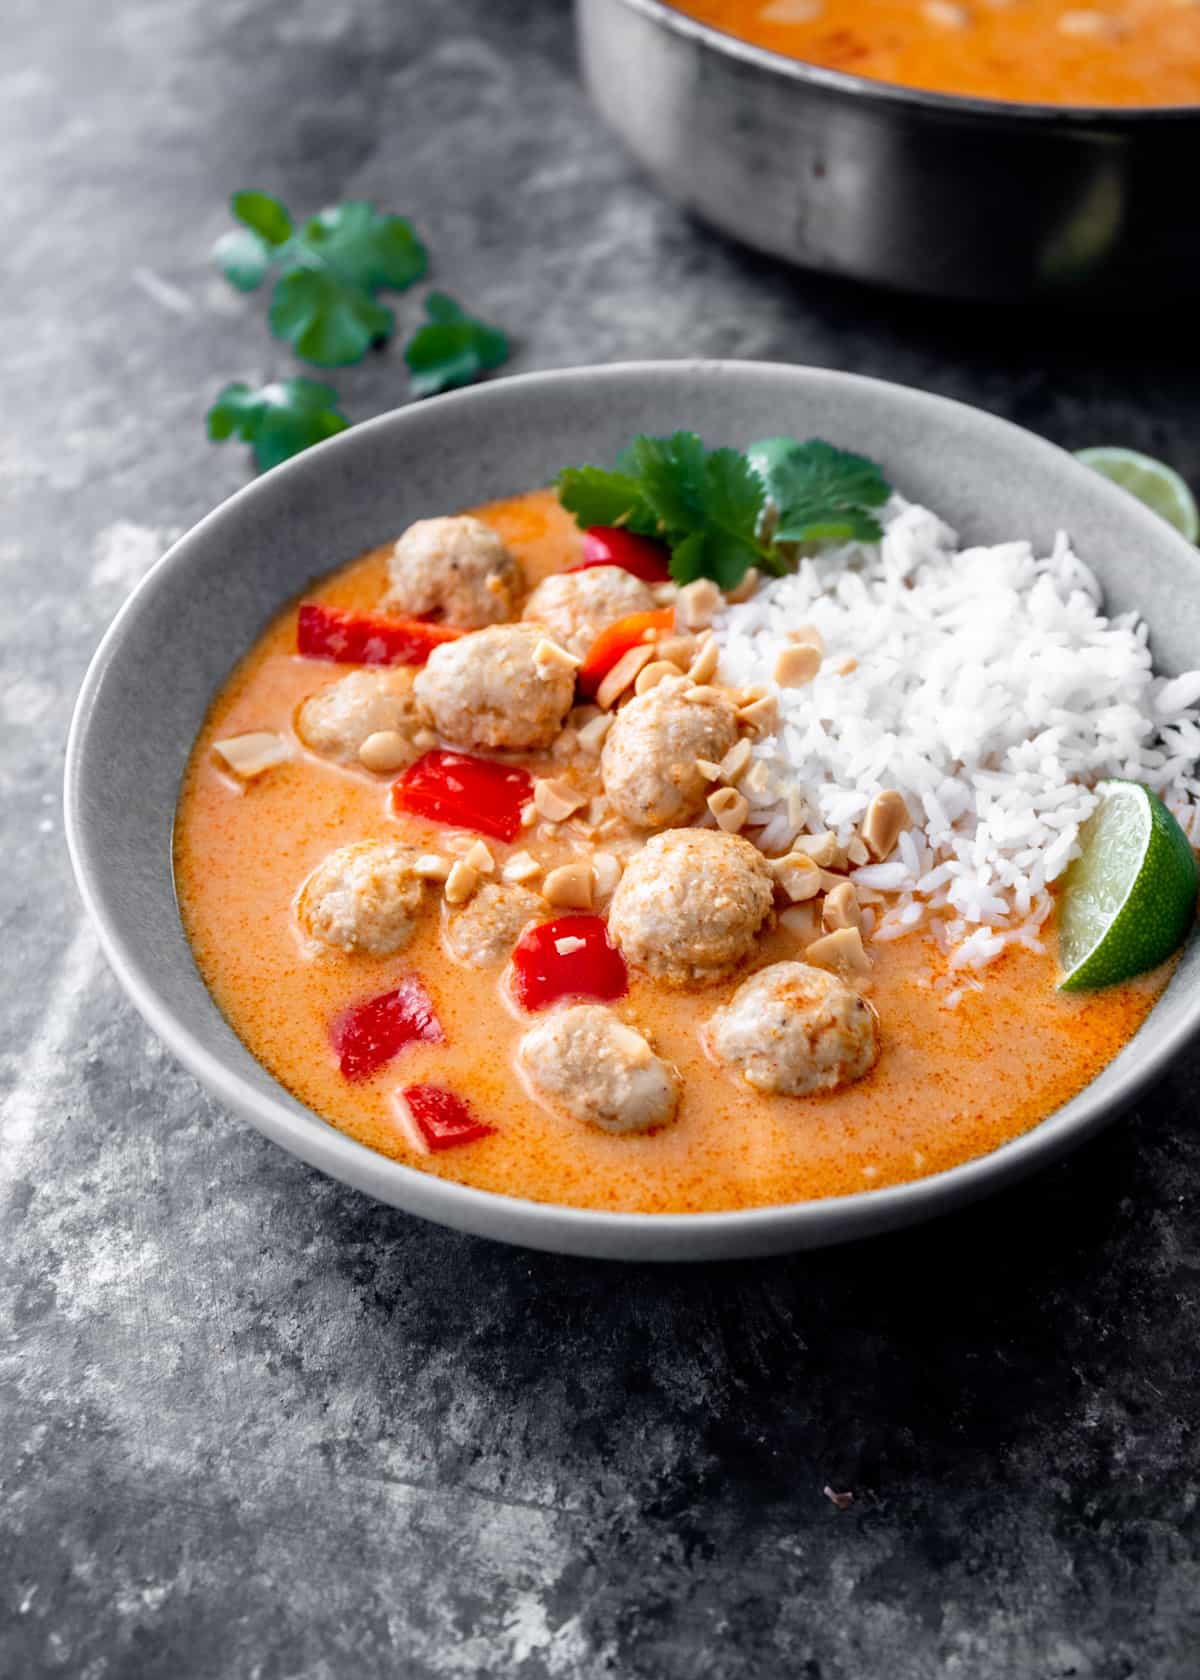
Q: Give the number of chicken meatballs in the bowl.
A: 10